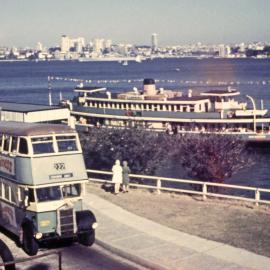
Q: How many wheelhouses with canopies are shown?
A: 2